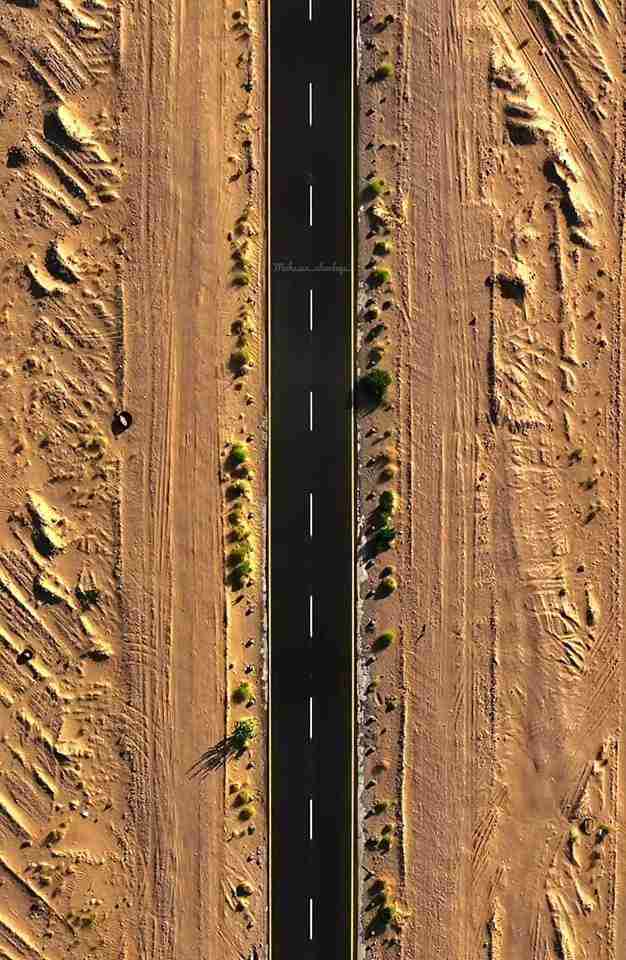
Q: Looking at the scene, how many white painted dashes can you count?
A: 10